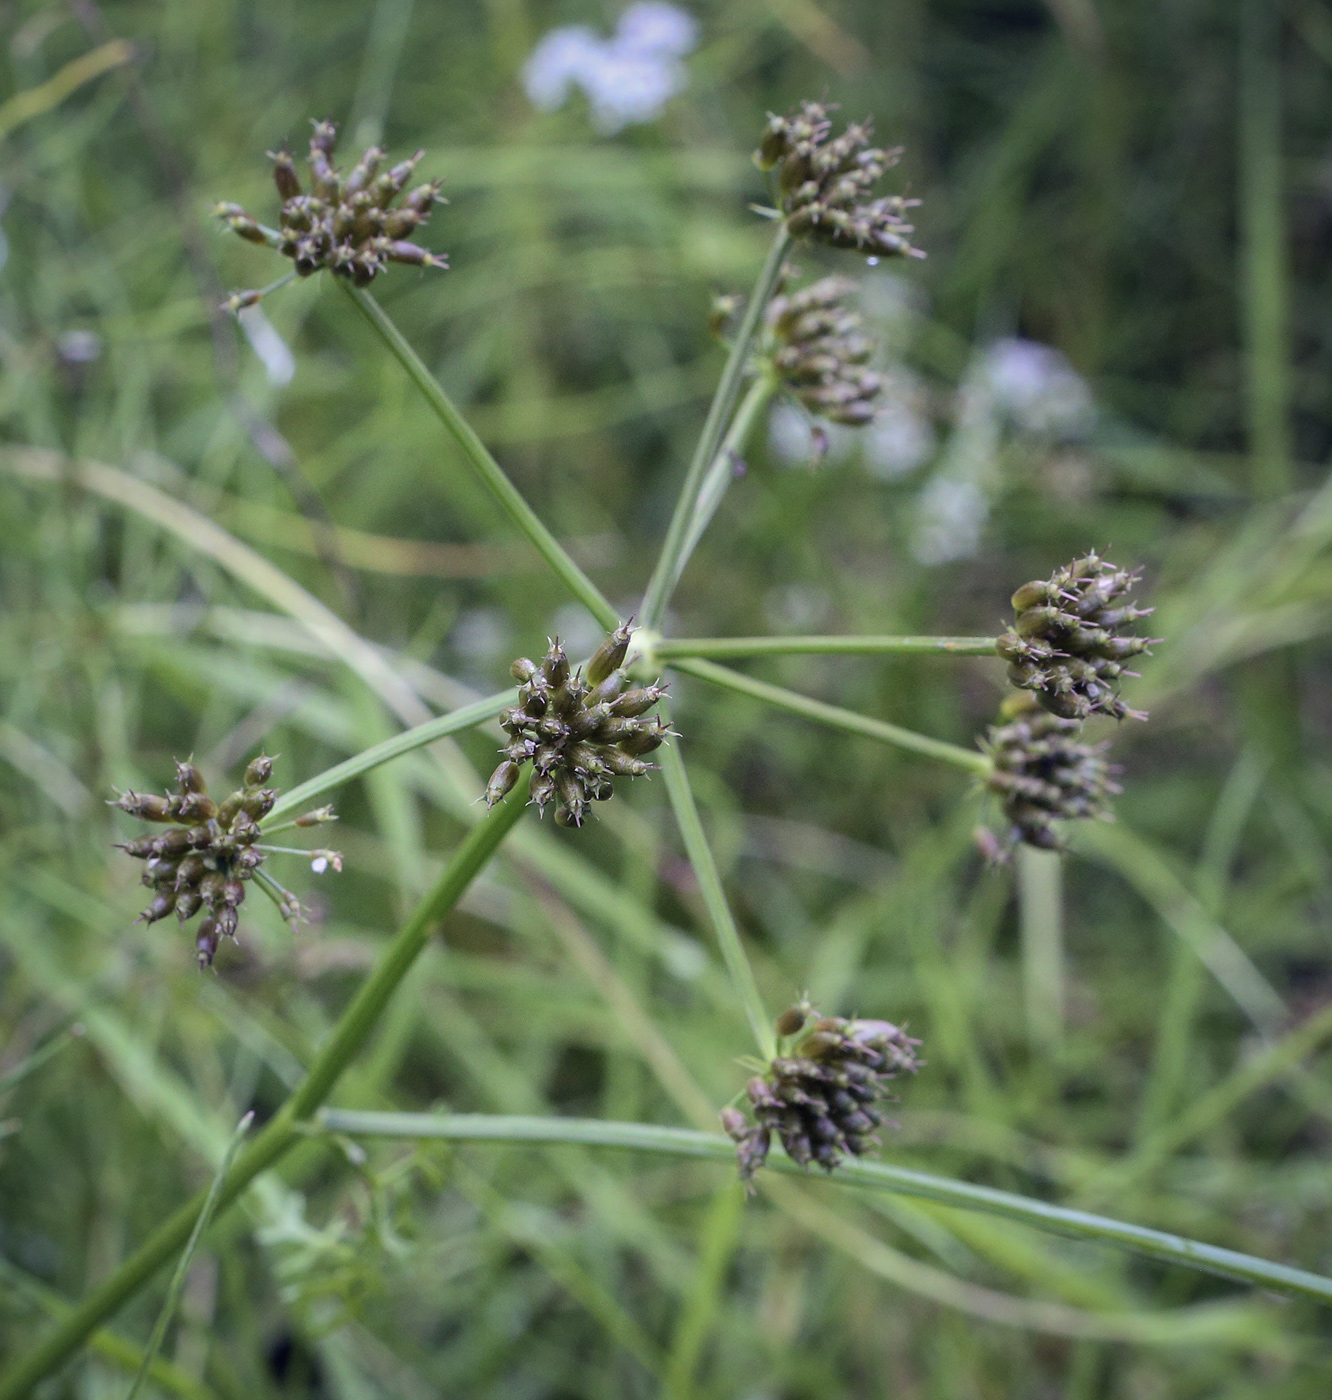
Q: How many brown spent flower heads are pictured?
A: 8